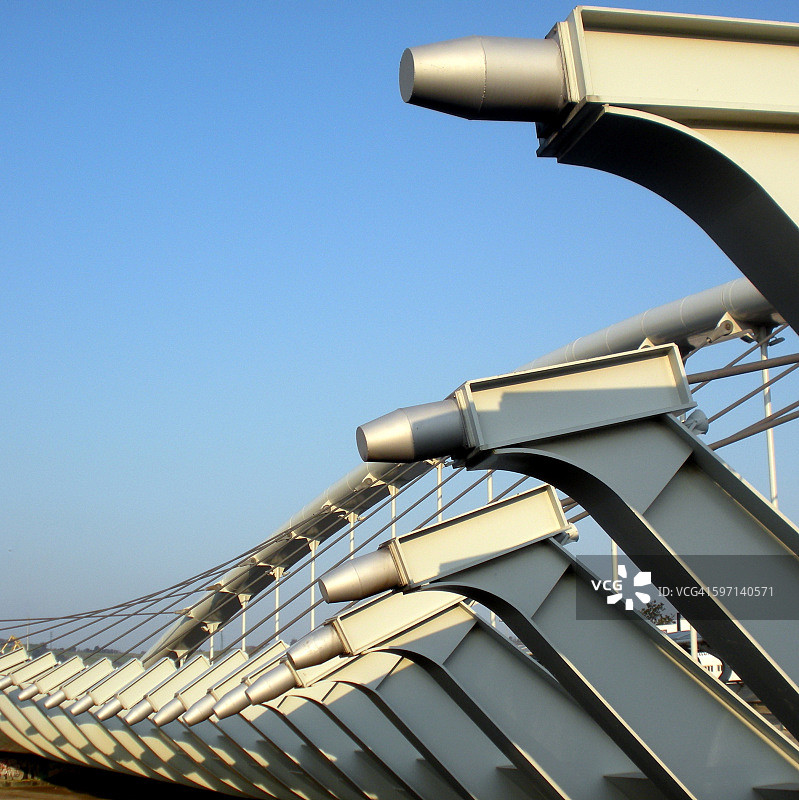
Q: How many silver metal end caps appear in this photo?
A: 14